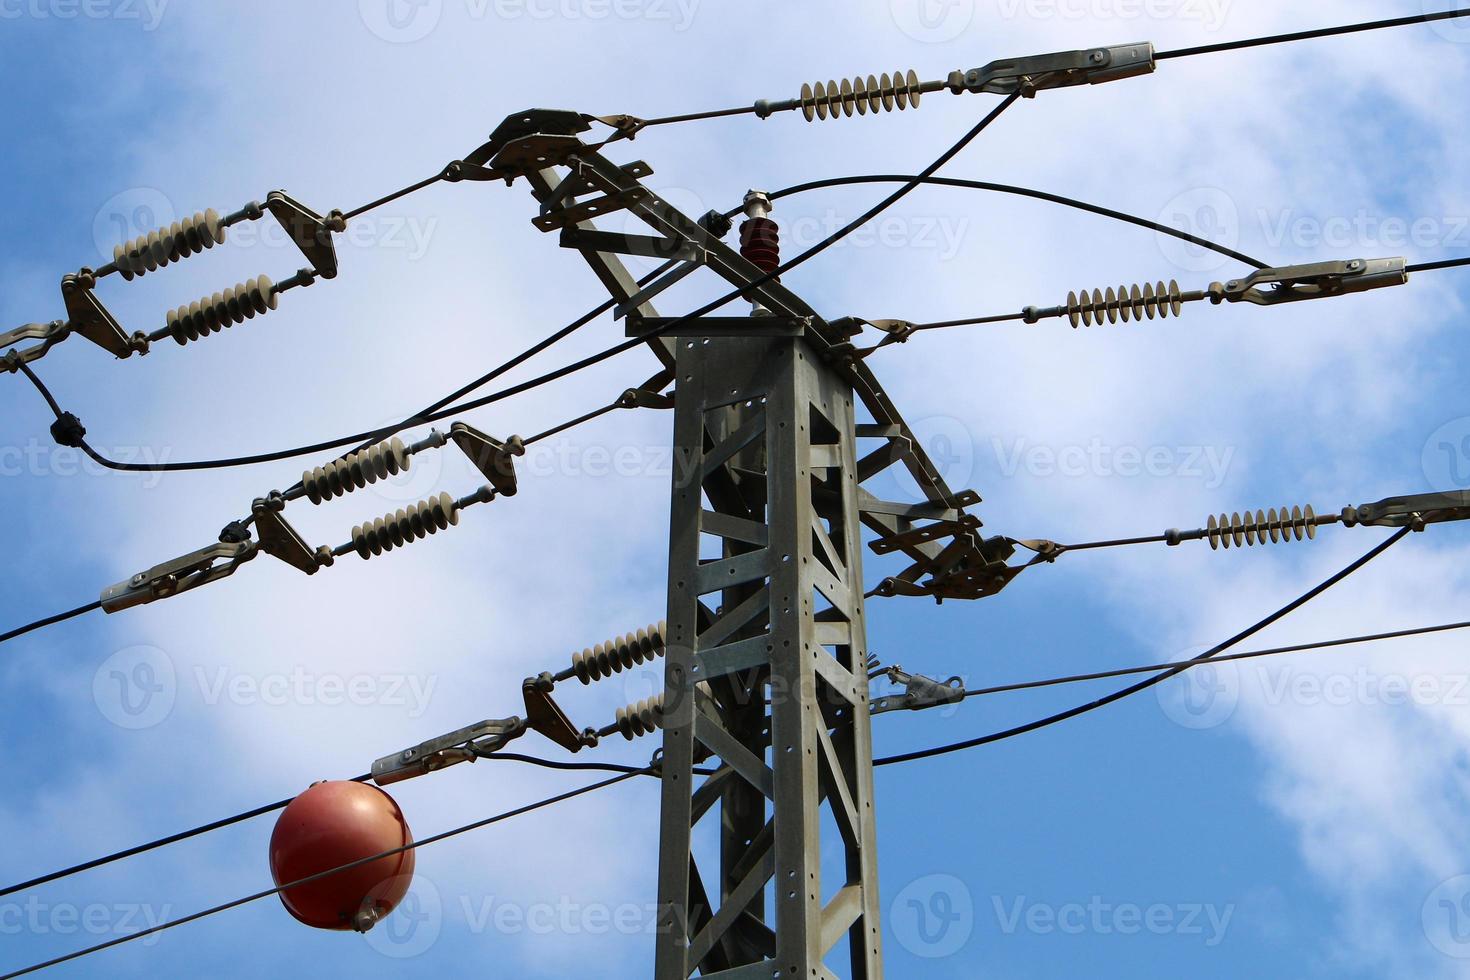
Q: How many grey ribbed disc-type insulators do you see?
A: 9